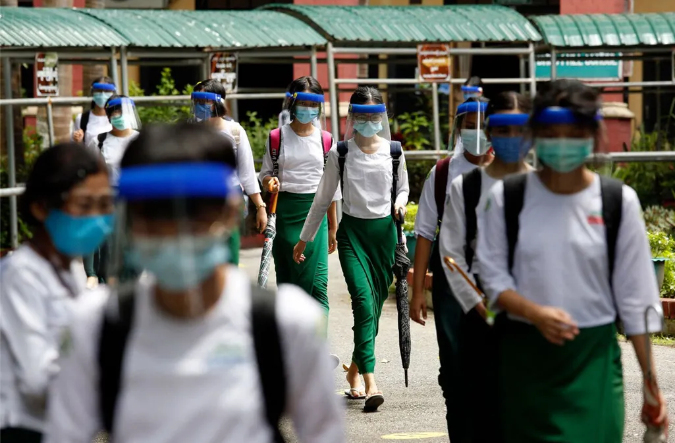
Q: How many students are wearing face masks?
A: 11